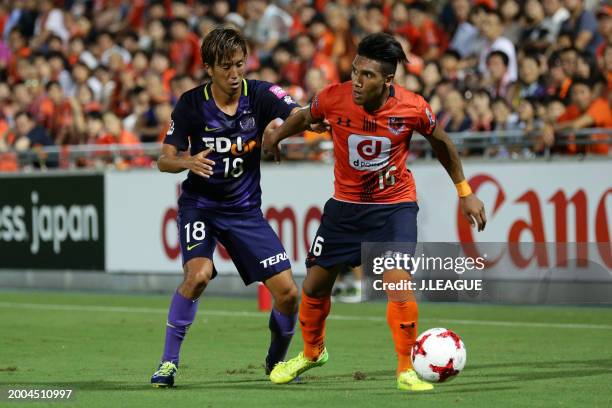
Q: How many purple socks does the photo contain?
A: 2